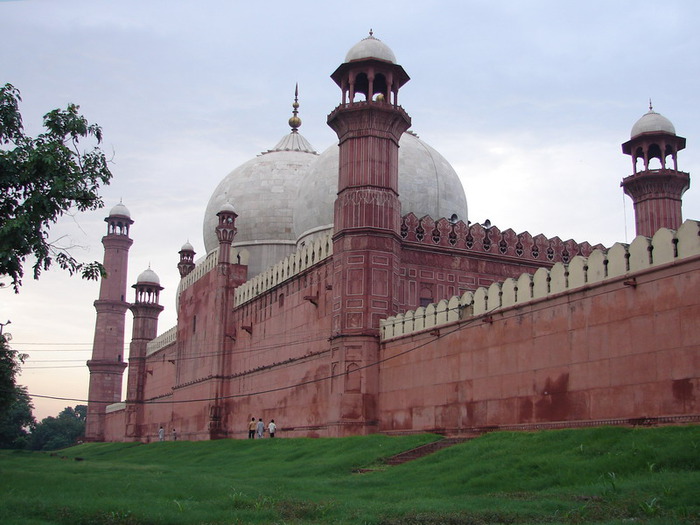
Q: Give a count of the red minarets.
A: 6